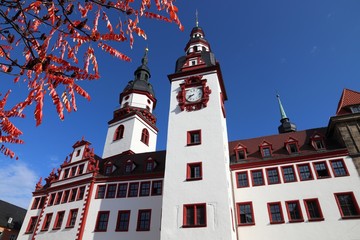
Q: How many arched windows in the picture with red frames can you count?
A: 2